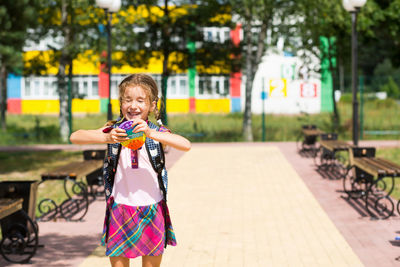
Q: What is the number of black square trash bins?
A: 5